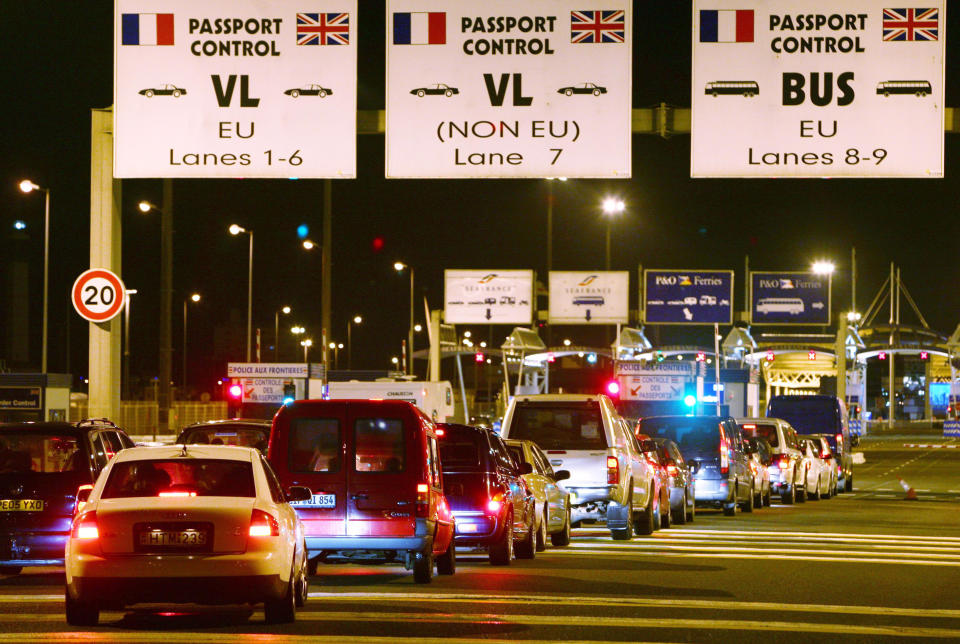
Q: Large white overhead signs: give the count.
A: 3